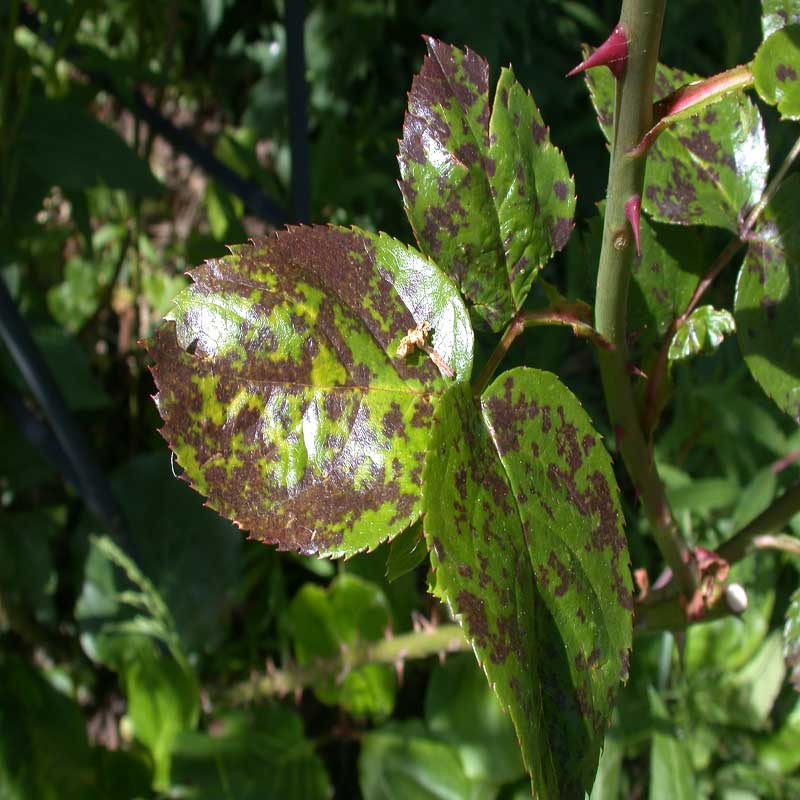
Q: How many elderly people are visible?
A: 0